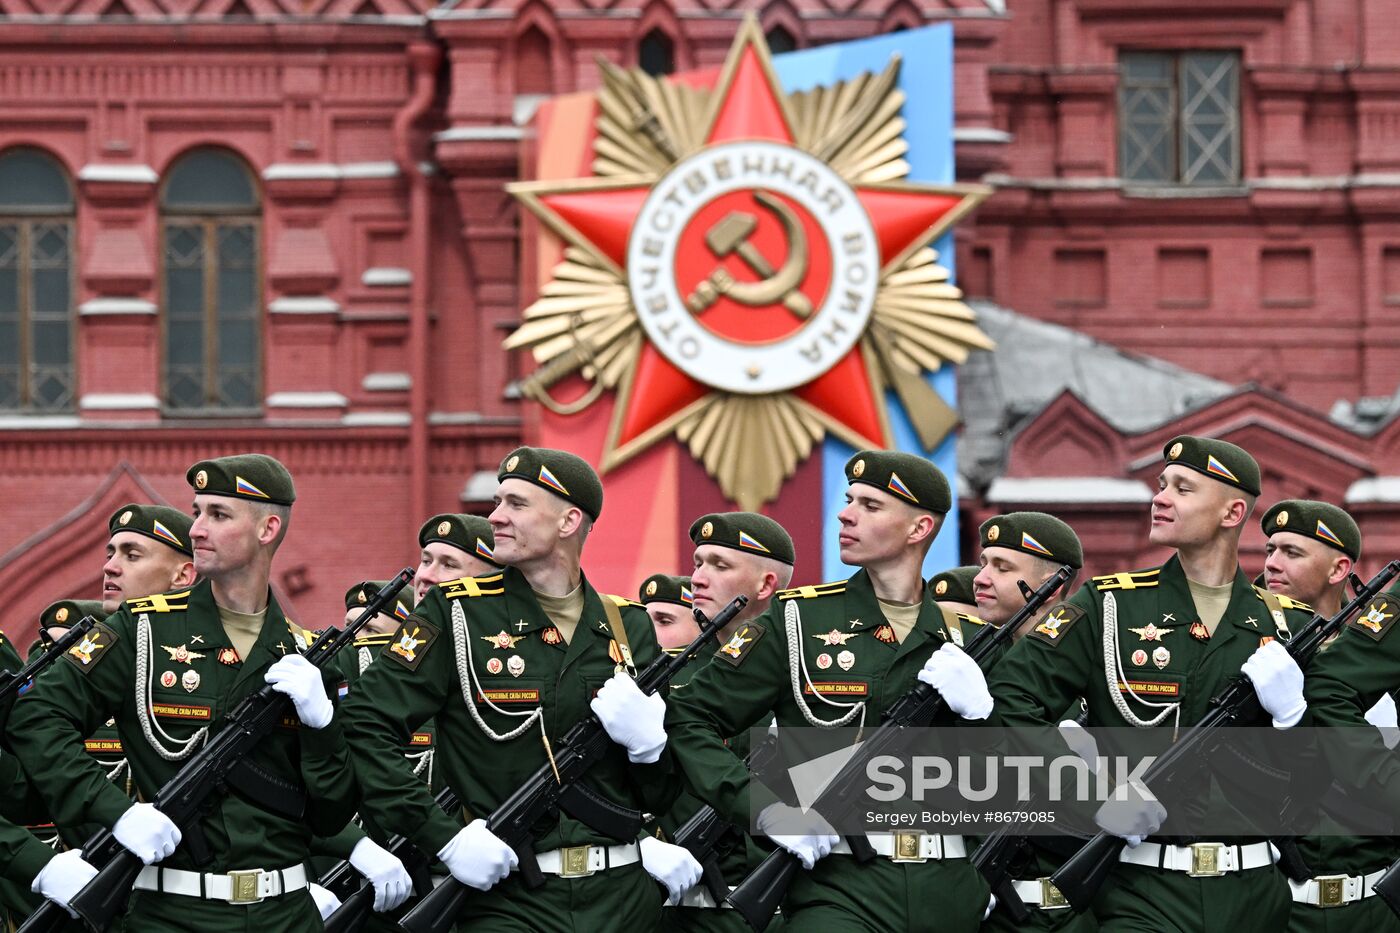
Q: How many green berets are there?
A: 13